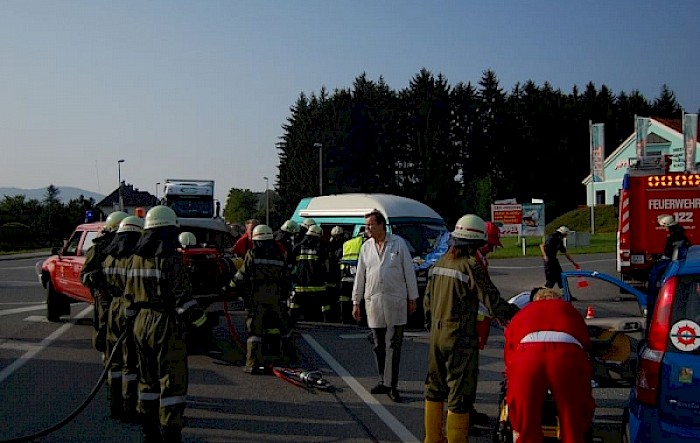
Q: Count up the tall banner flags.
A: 3